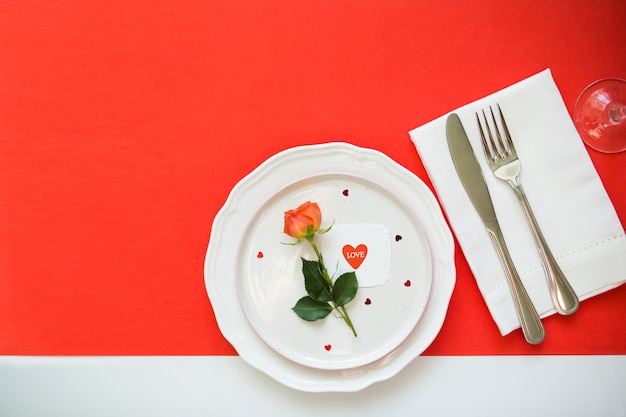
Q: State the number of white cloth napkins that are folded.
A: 1